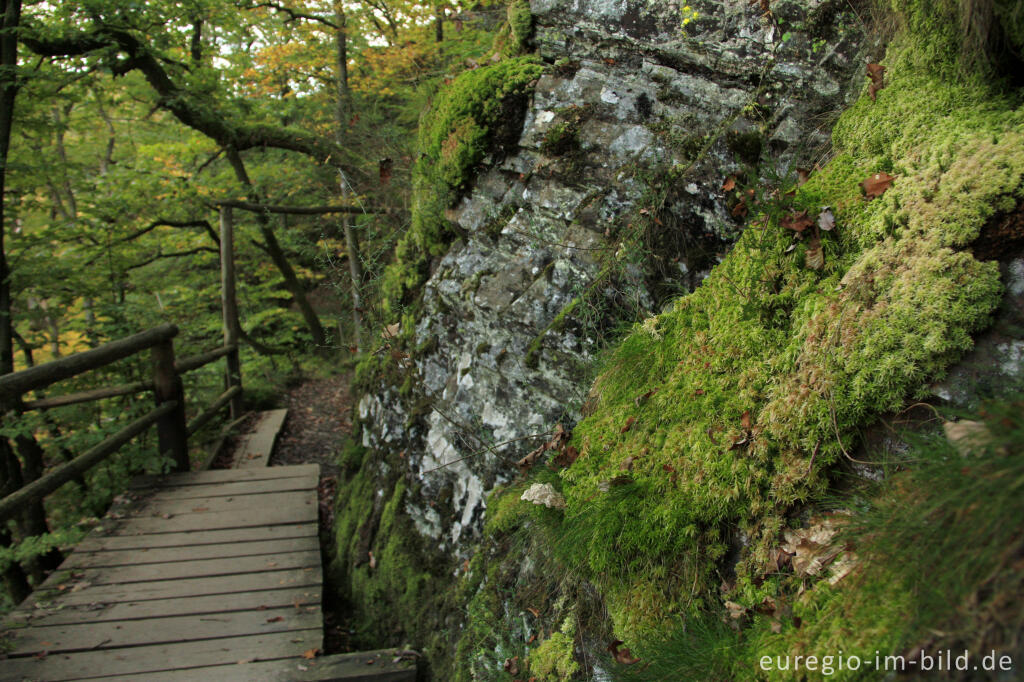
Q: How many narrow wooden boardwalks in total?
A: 1